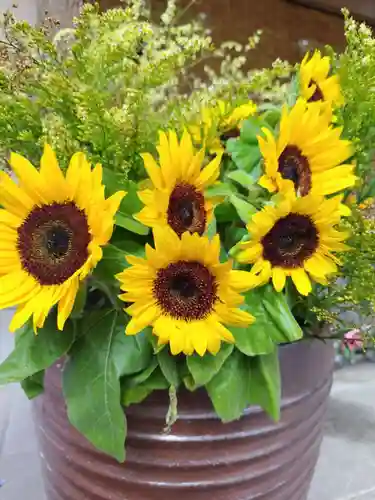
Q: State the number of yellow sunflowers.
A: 7